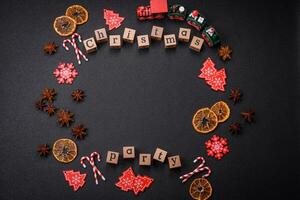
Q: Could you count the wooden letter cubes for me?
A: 14